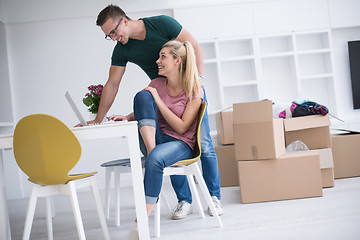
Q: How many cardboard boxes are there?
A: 7